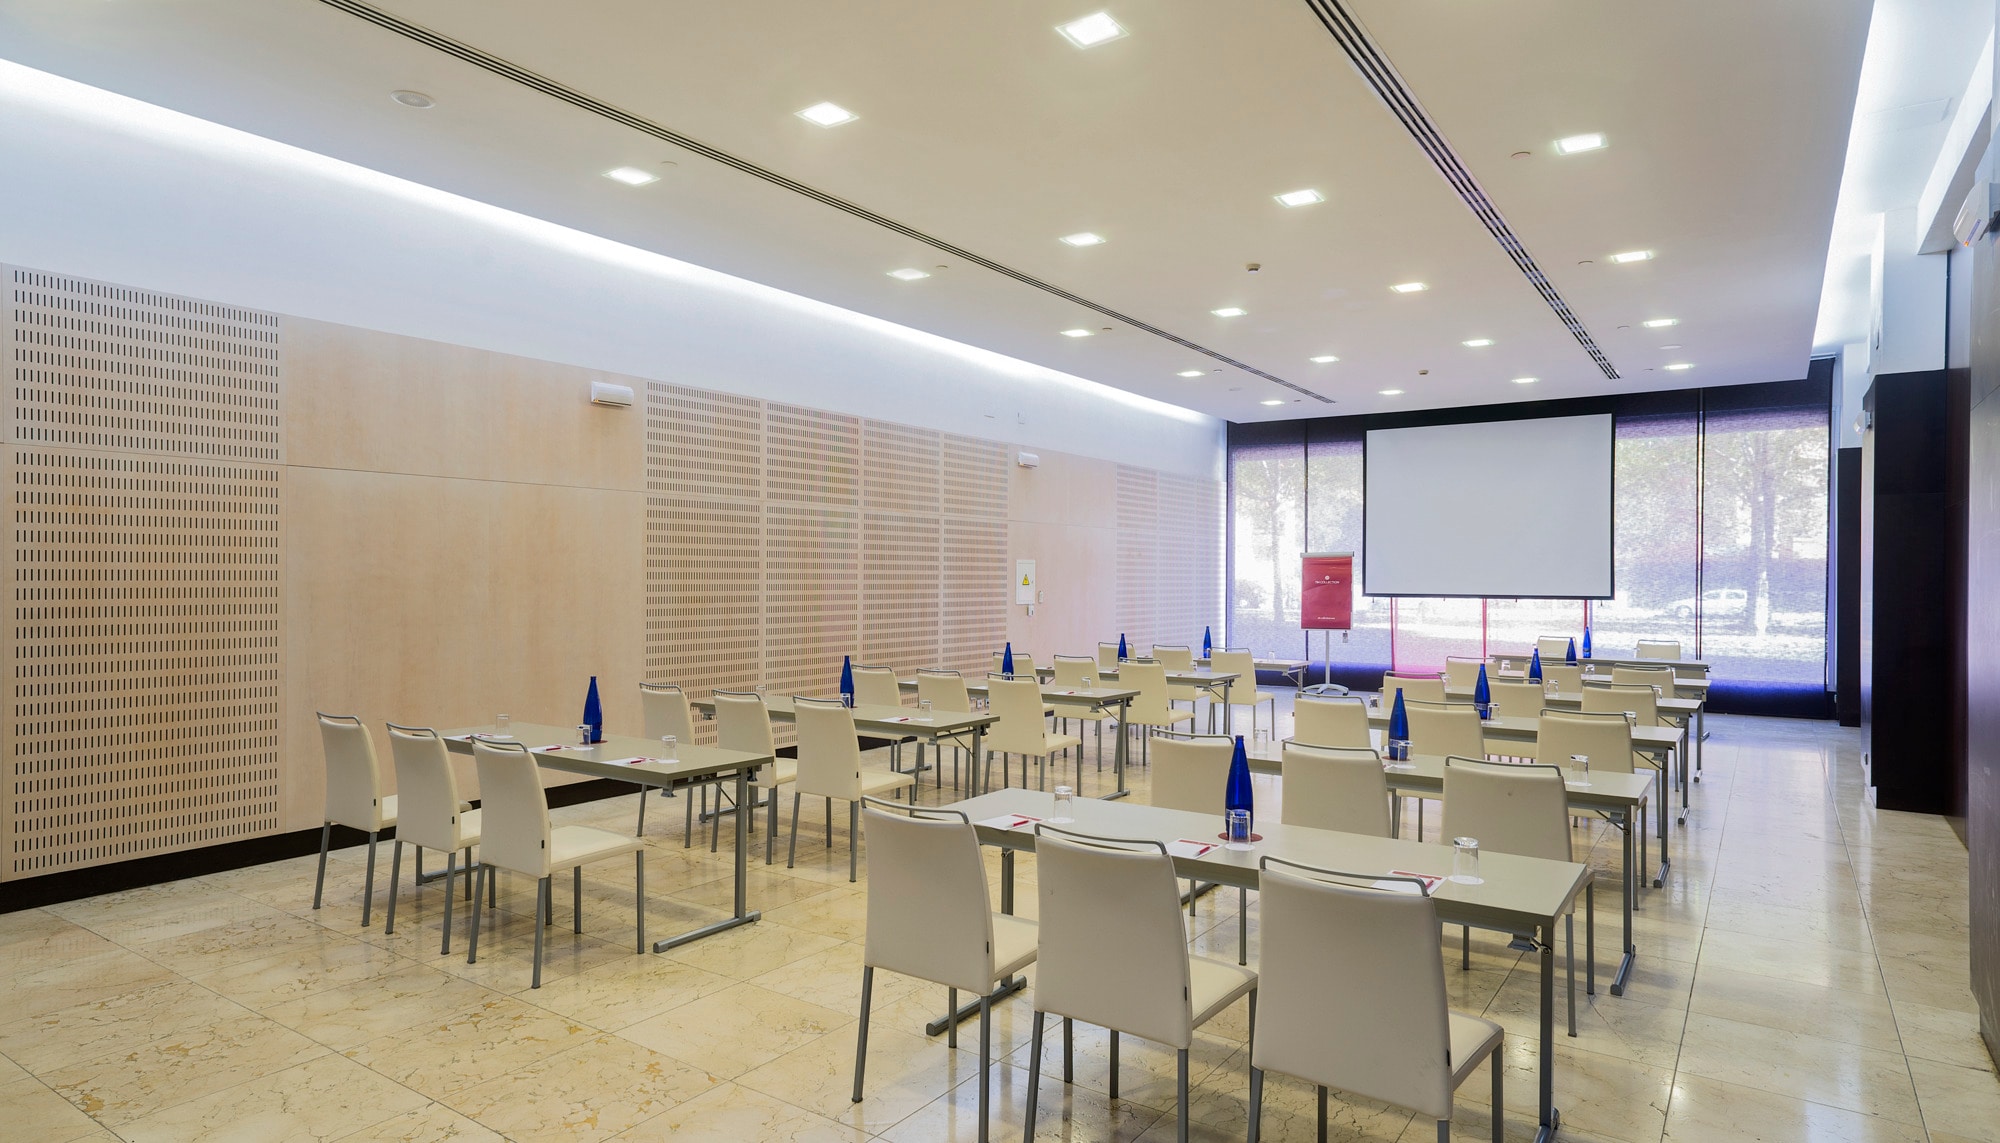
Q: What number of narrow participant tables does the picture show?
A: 10